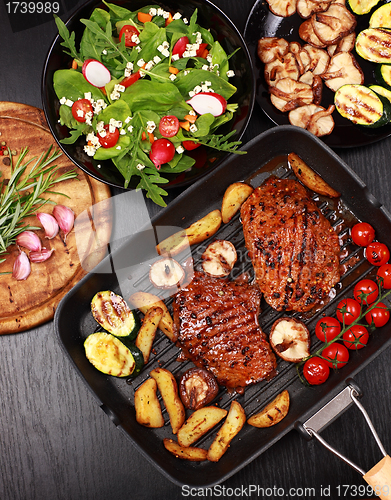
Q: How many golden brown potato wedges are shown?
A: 11